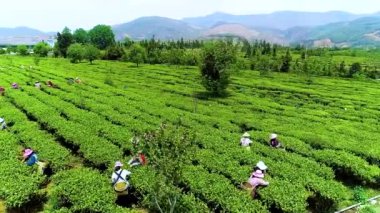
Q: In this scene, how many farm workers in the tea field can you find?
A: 13